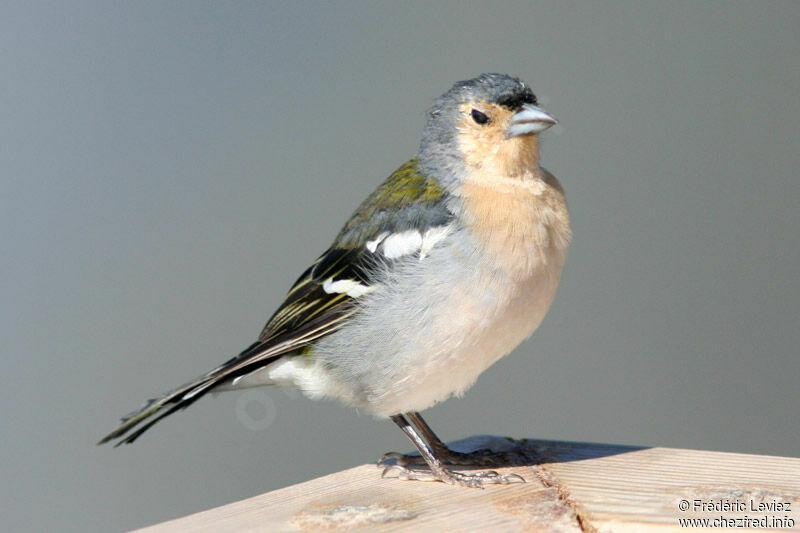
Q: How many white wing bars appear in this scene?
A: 2